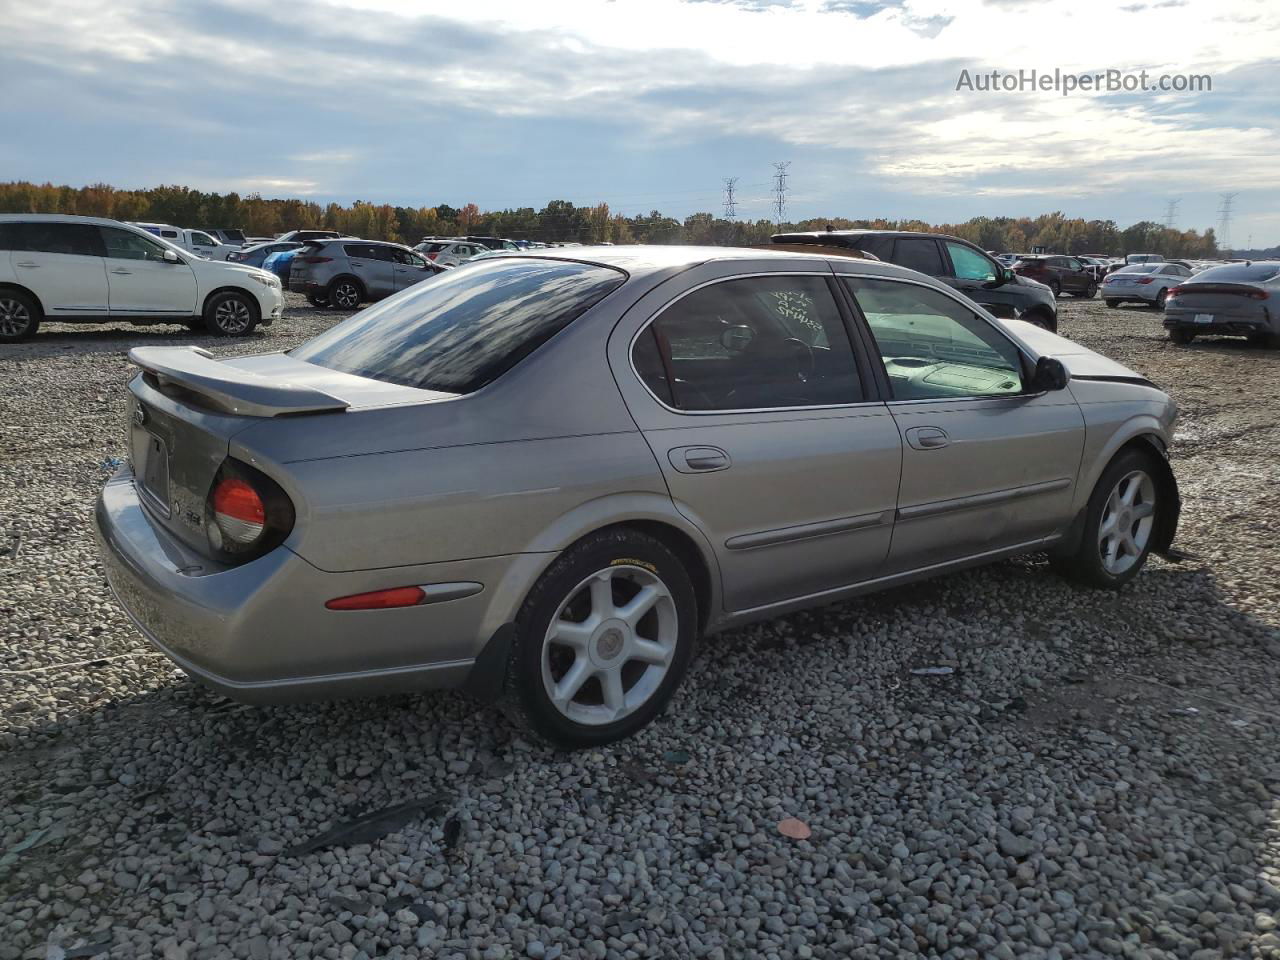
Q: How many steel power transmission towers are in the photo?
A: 4